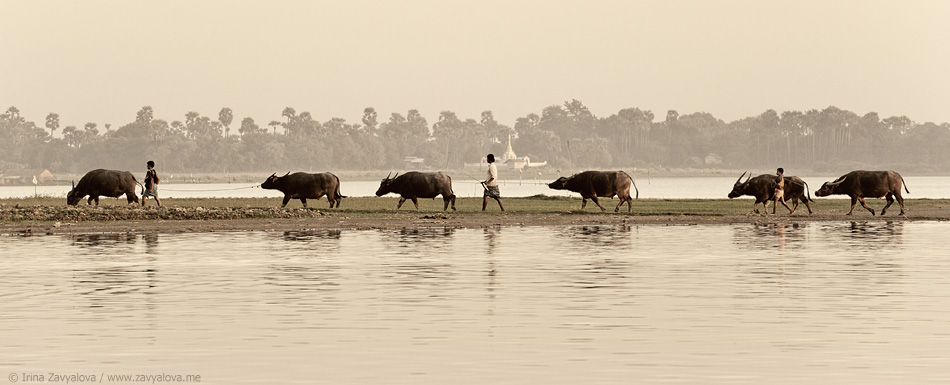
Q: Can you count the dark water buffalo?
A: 6